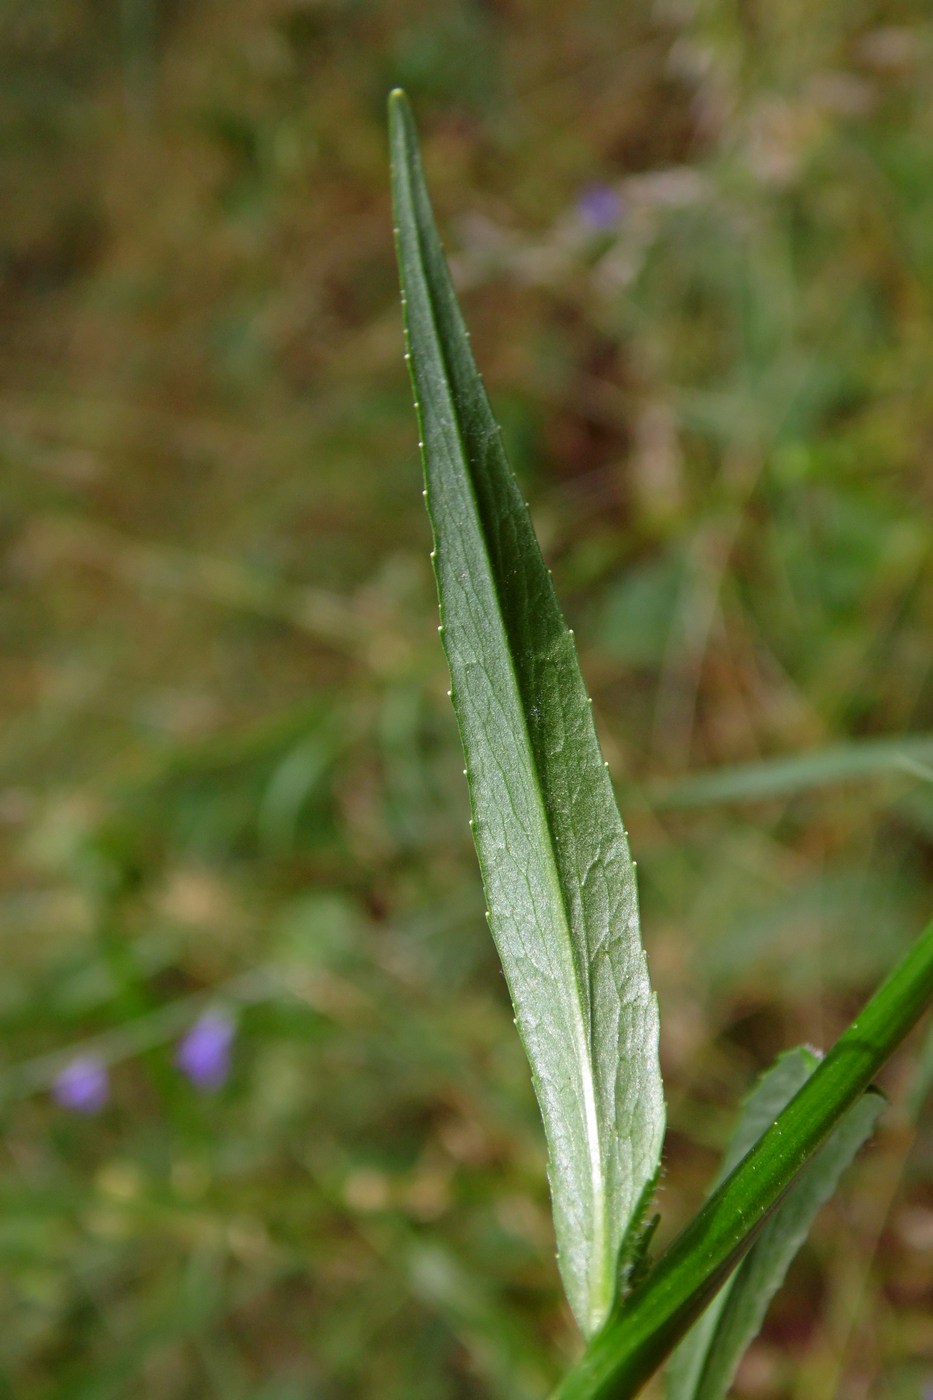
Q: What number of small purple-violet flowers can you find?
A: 3